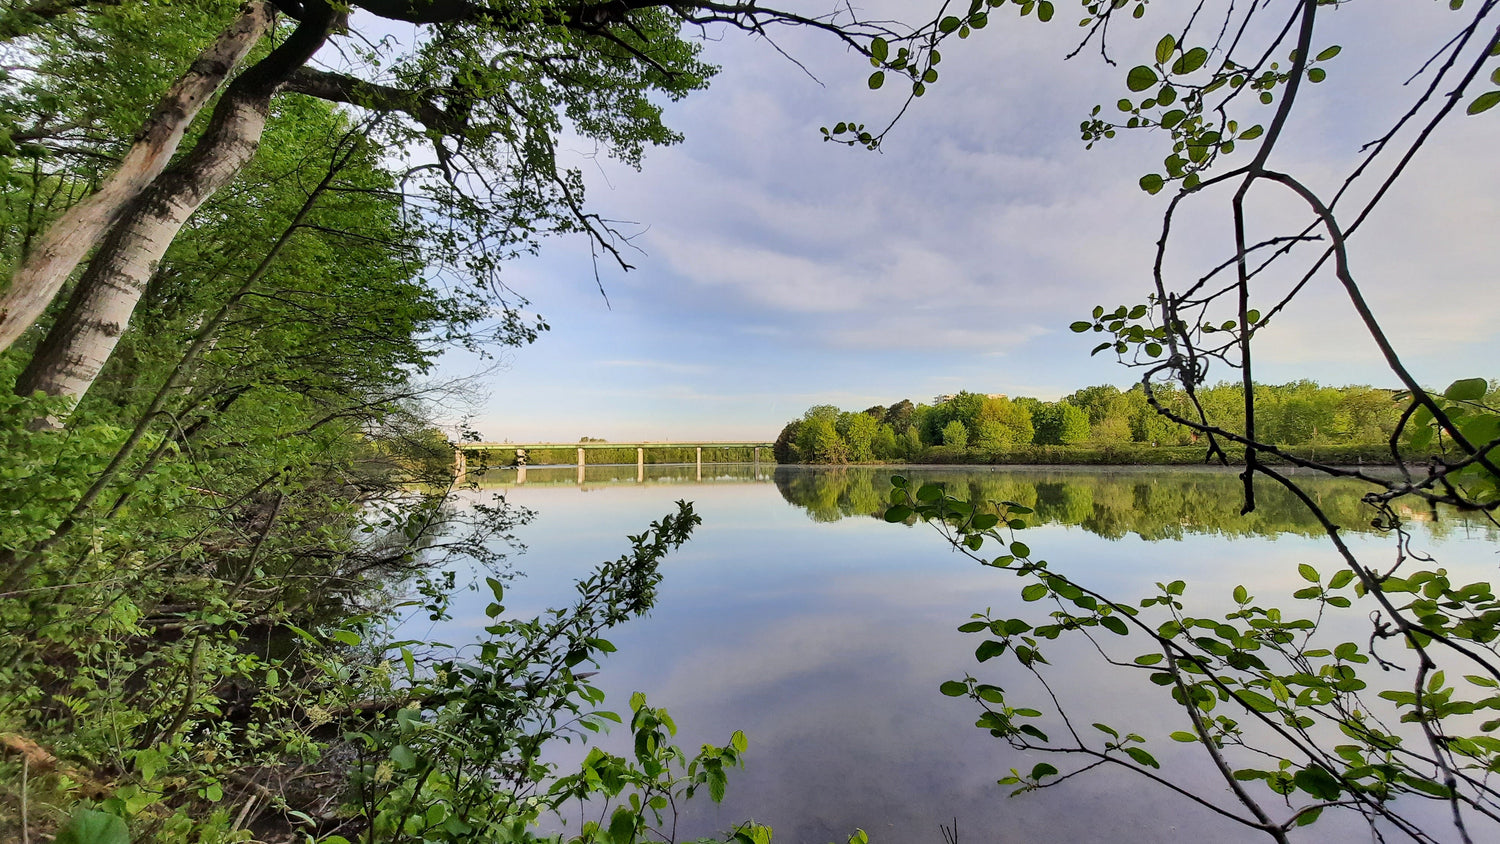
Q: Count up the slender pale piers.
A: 6